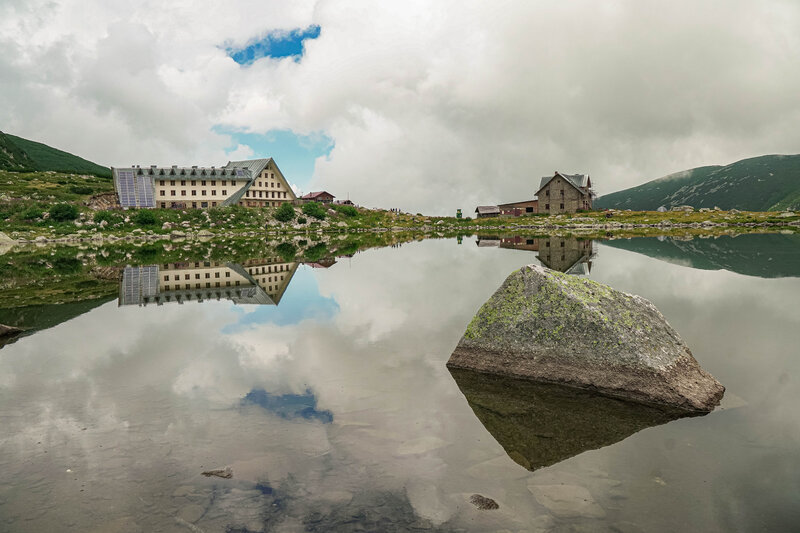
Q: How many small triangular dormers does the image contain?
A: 10